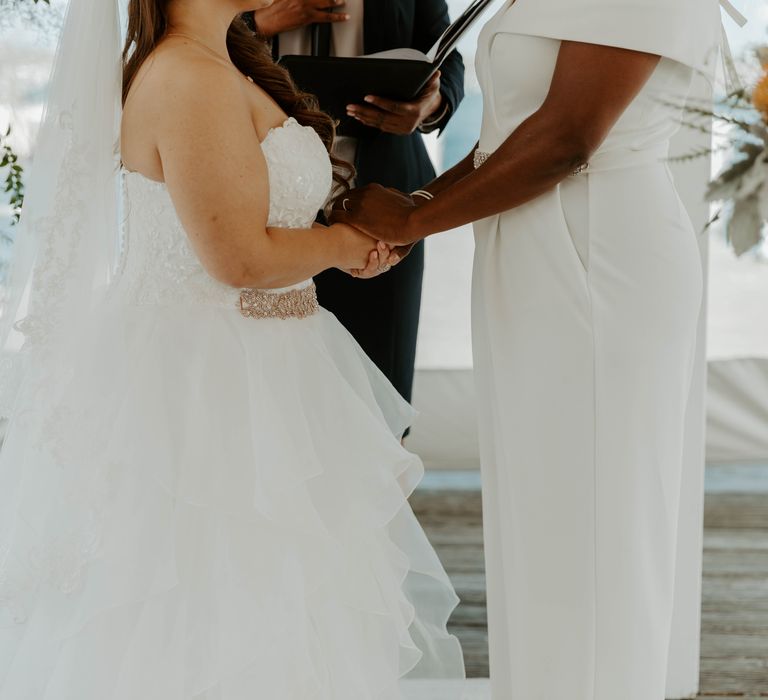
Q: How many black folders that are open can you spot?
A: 1